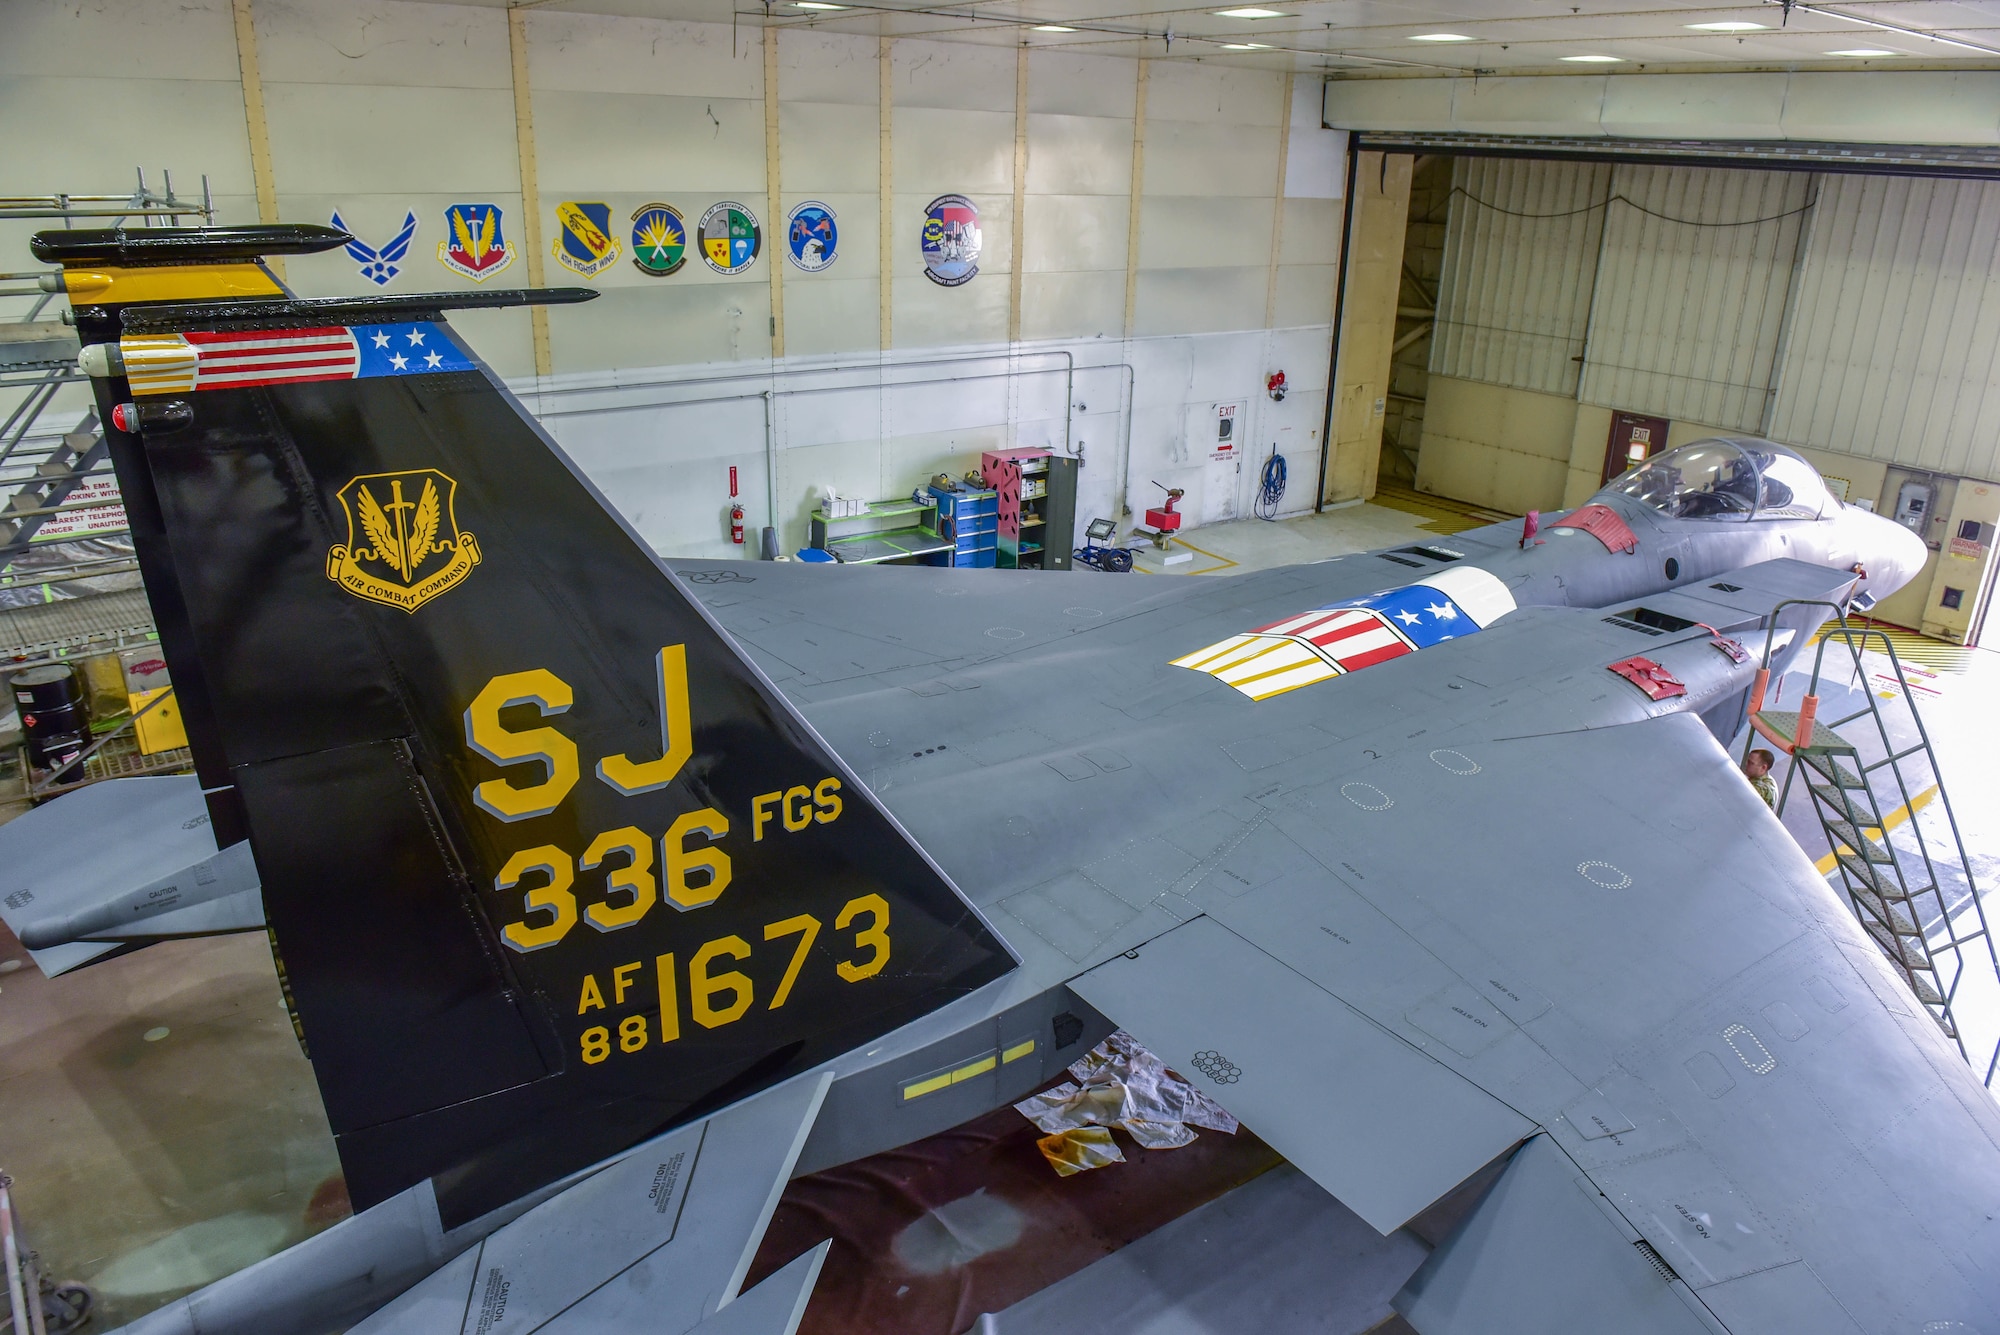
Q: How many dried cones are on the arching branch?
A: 0